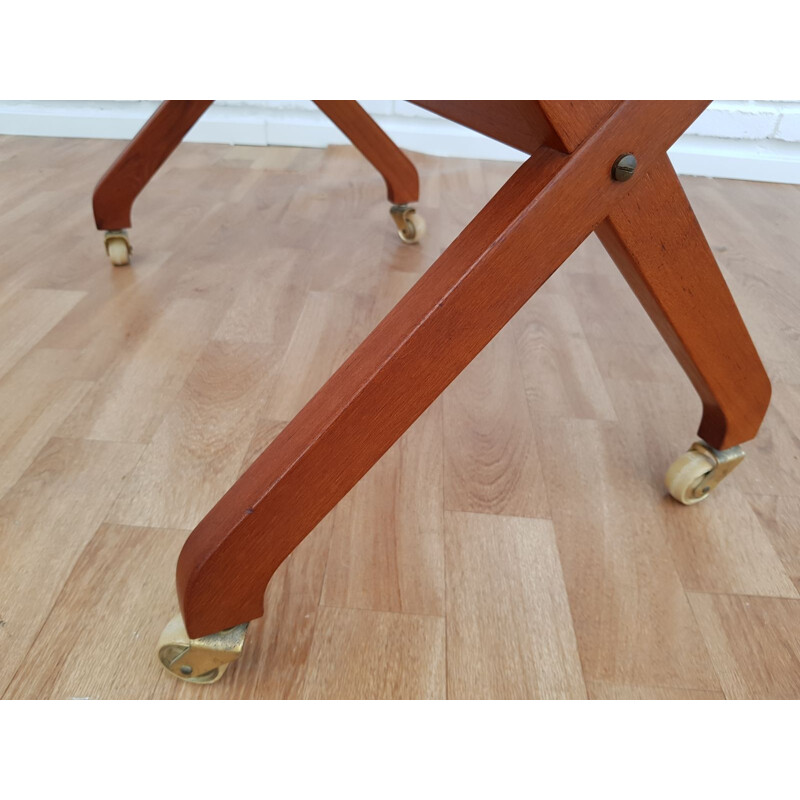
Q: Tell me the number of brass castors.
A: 4